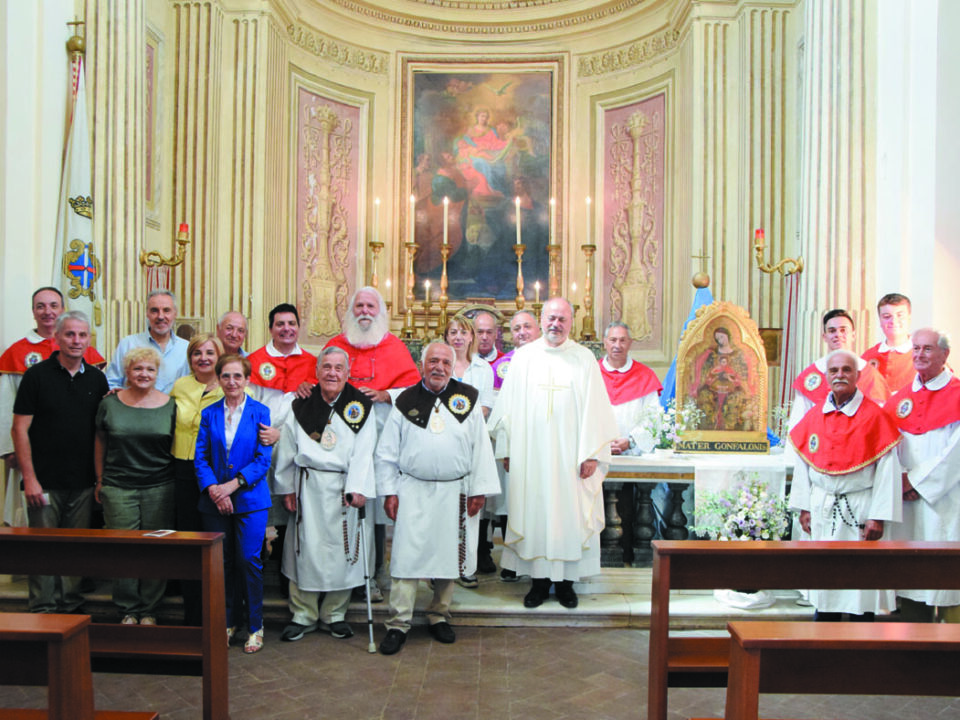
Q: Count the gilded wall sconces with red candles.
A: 2